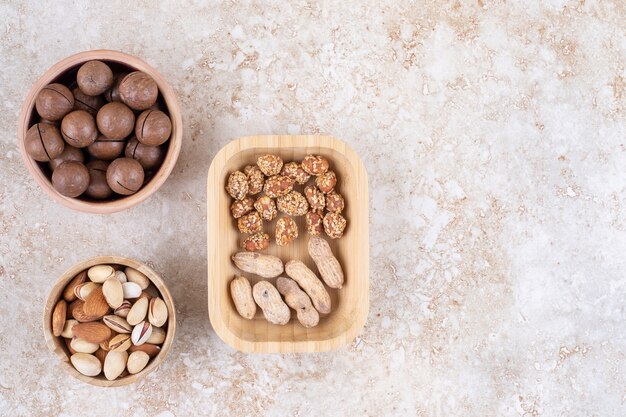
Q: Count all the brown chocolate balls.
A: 15